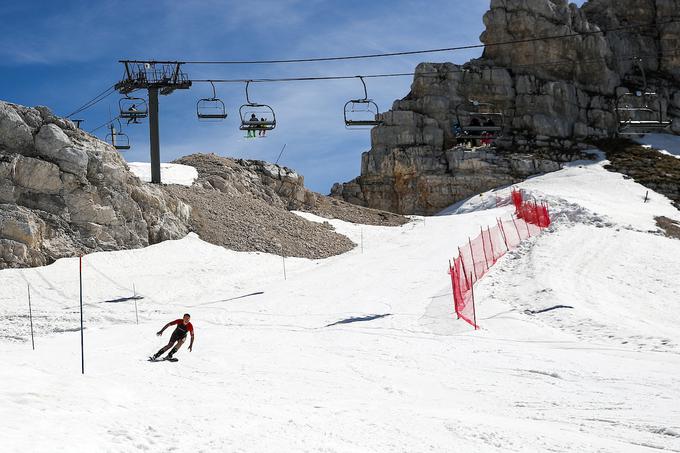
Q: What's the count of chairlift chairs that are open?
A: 4